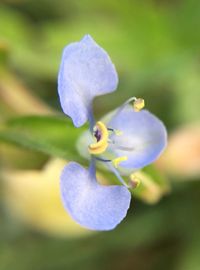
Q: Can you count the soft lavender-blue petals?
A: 3